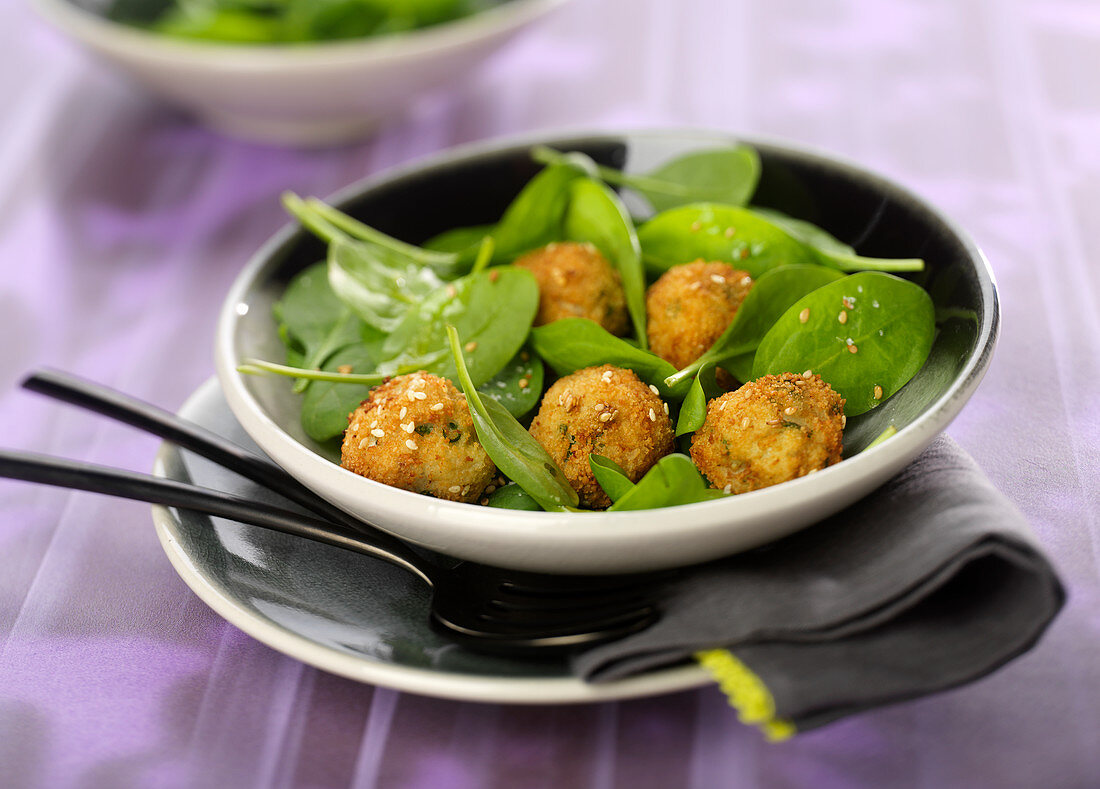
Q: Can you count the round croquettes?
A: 5